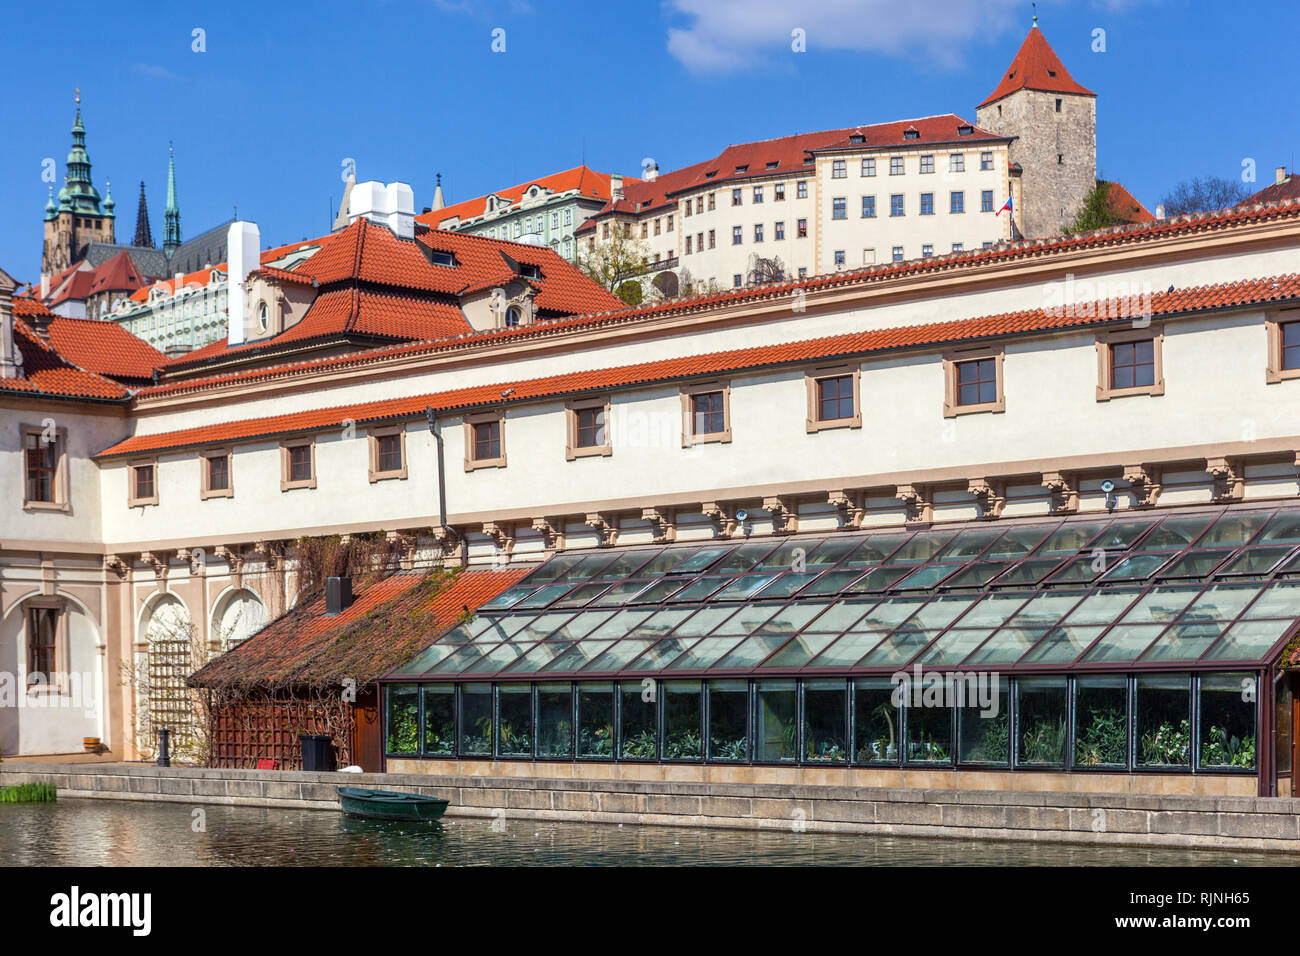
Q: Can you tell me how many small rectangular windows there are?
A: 11